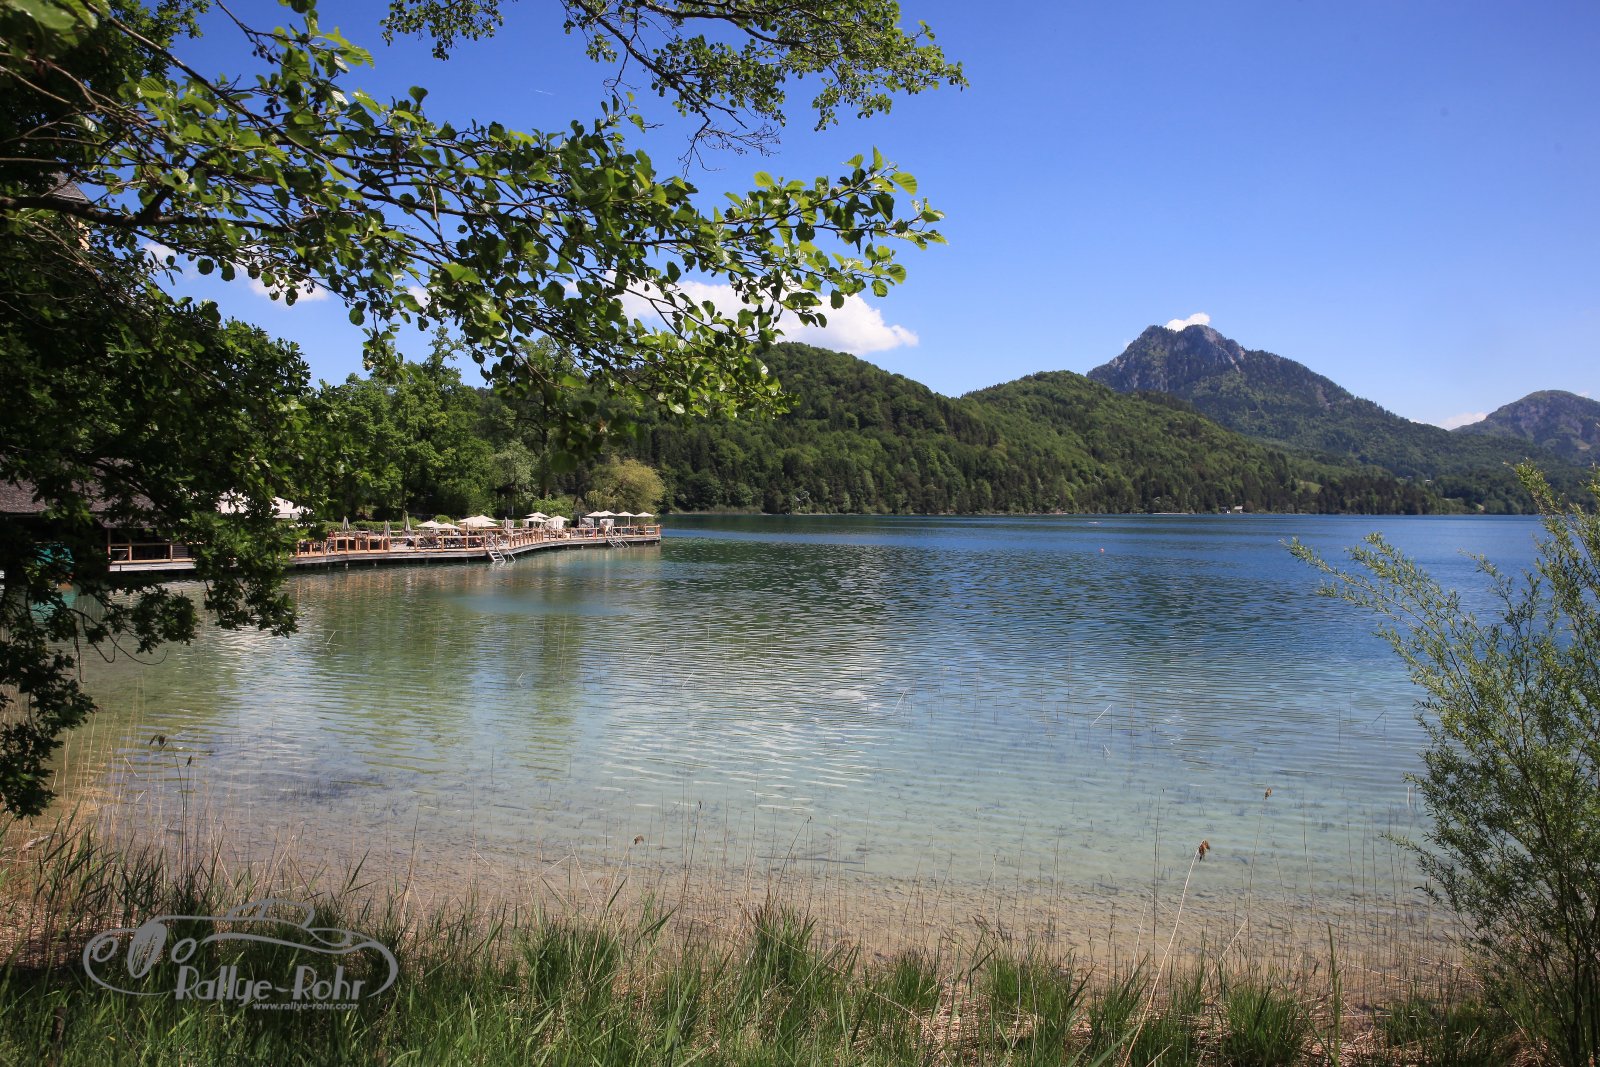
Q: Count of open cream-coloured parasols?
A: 12